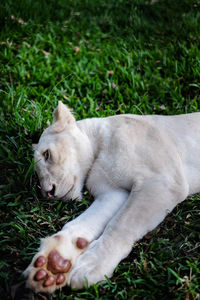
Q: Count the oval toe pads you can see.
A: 4